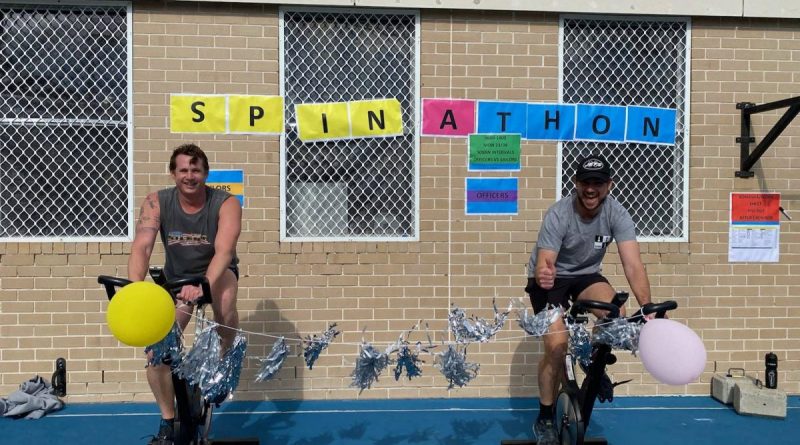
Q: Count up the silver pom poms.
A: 12